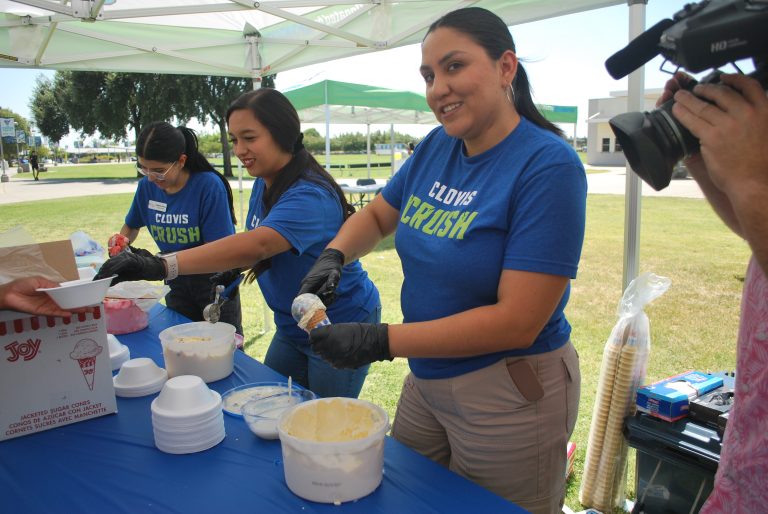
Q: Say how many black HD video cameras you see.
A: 1